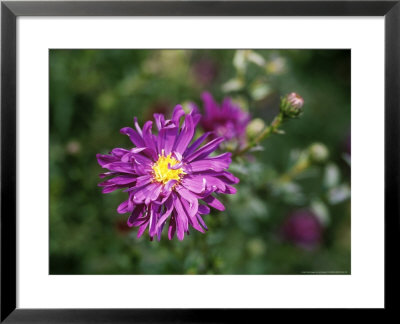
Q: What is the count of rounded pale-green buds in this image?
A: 2